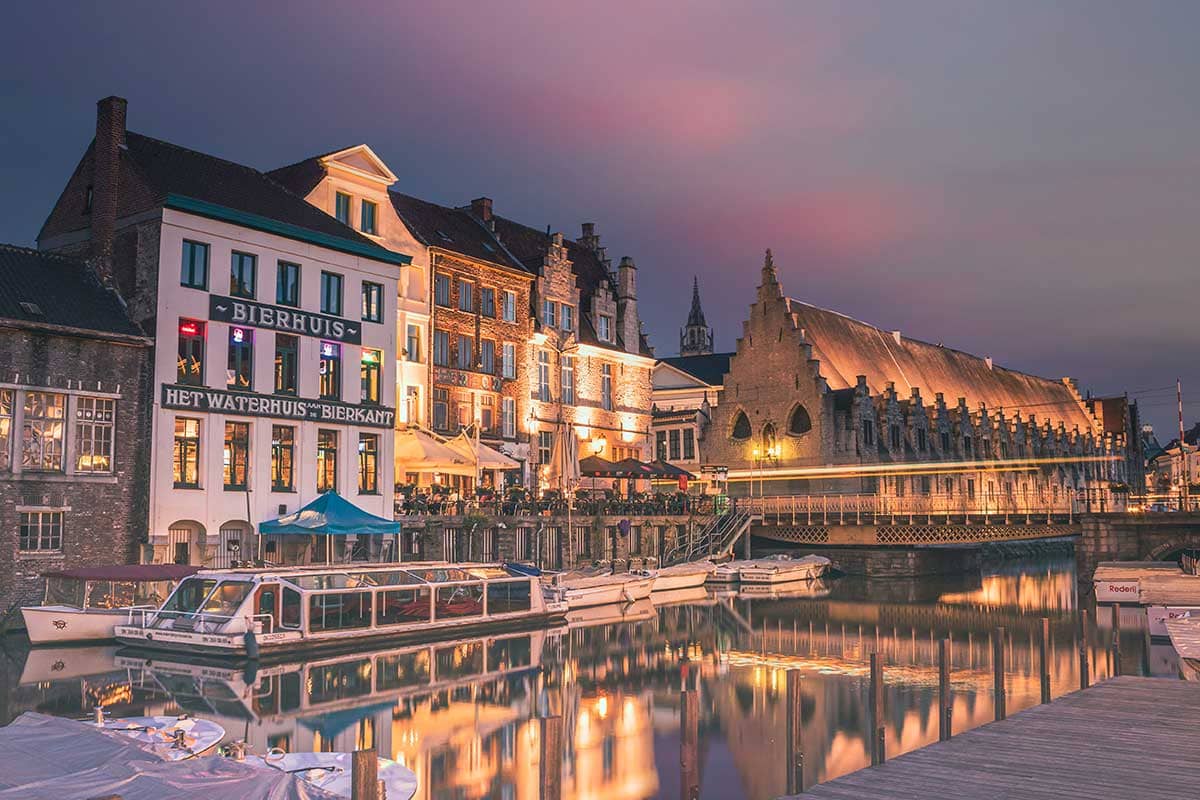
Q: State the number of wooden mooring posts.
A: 10